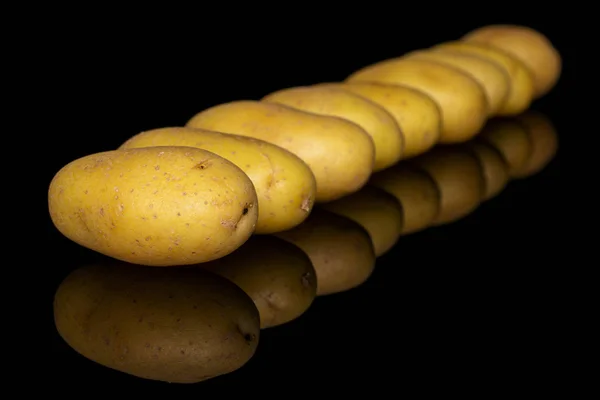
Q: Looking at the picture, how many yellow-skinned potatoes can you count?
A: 9